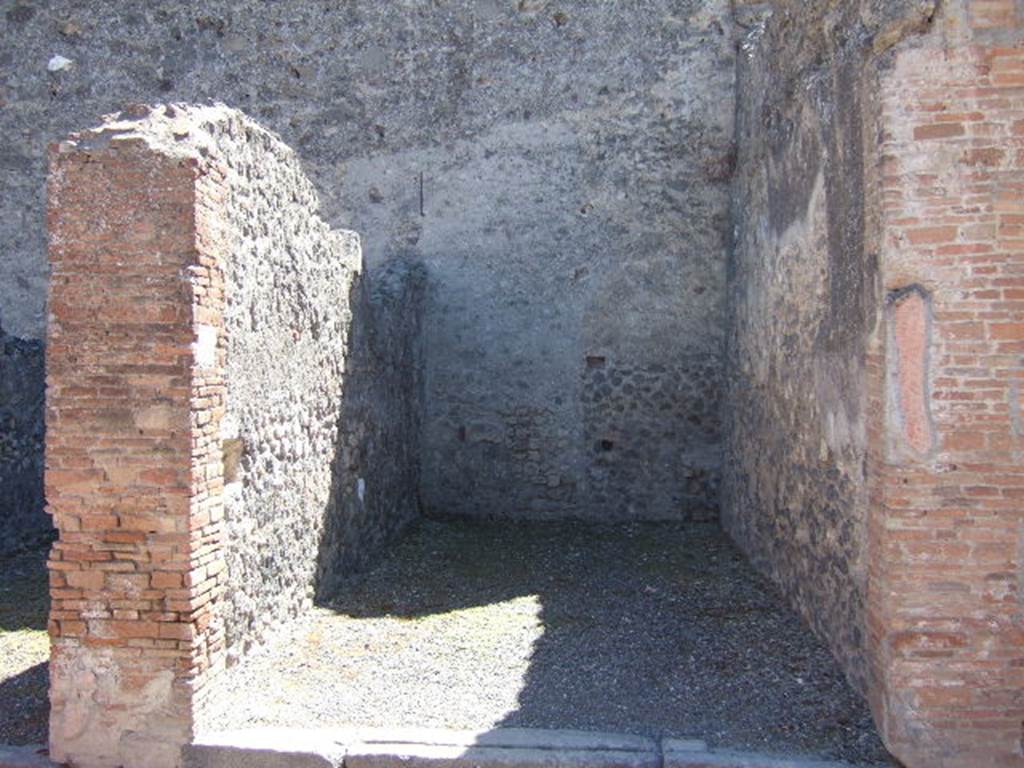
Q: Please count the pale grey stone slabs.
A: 3